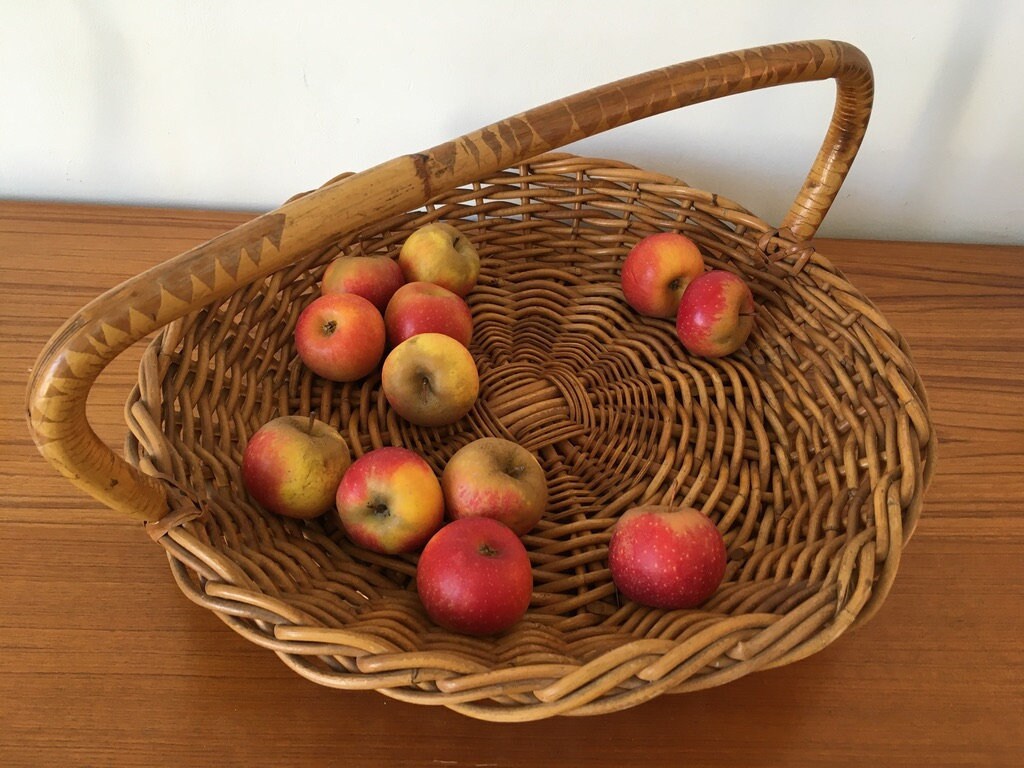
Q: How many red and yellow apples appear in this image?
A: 12